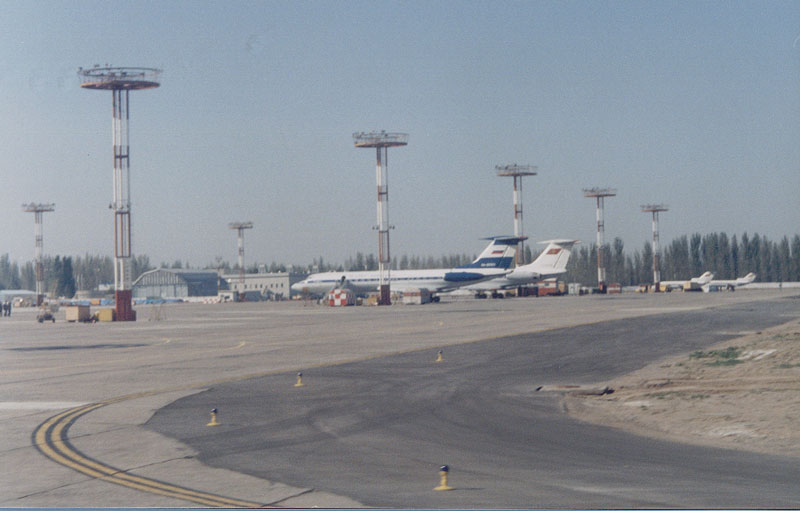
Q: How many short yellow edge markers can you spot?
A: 4